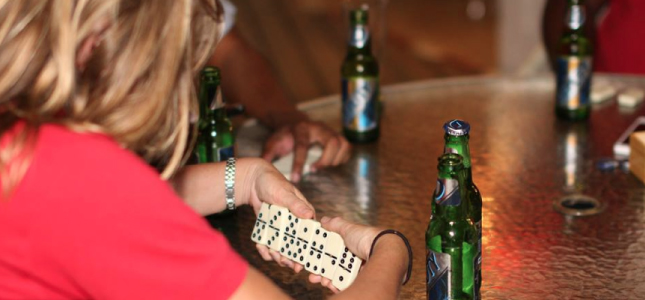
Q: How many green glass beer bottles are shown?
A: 5